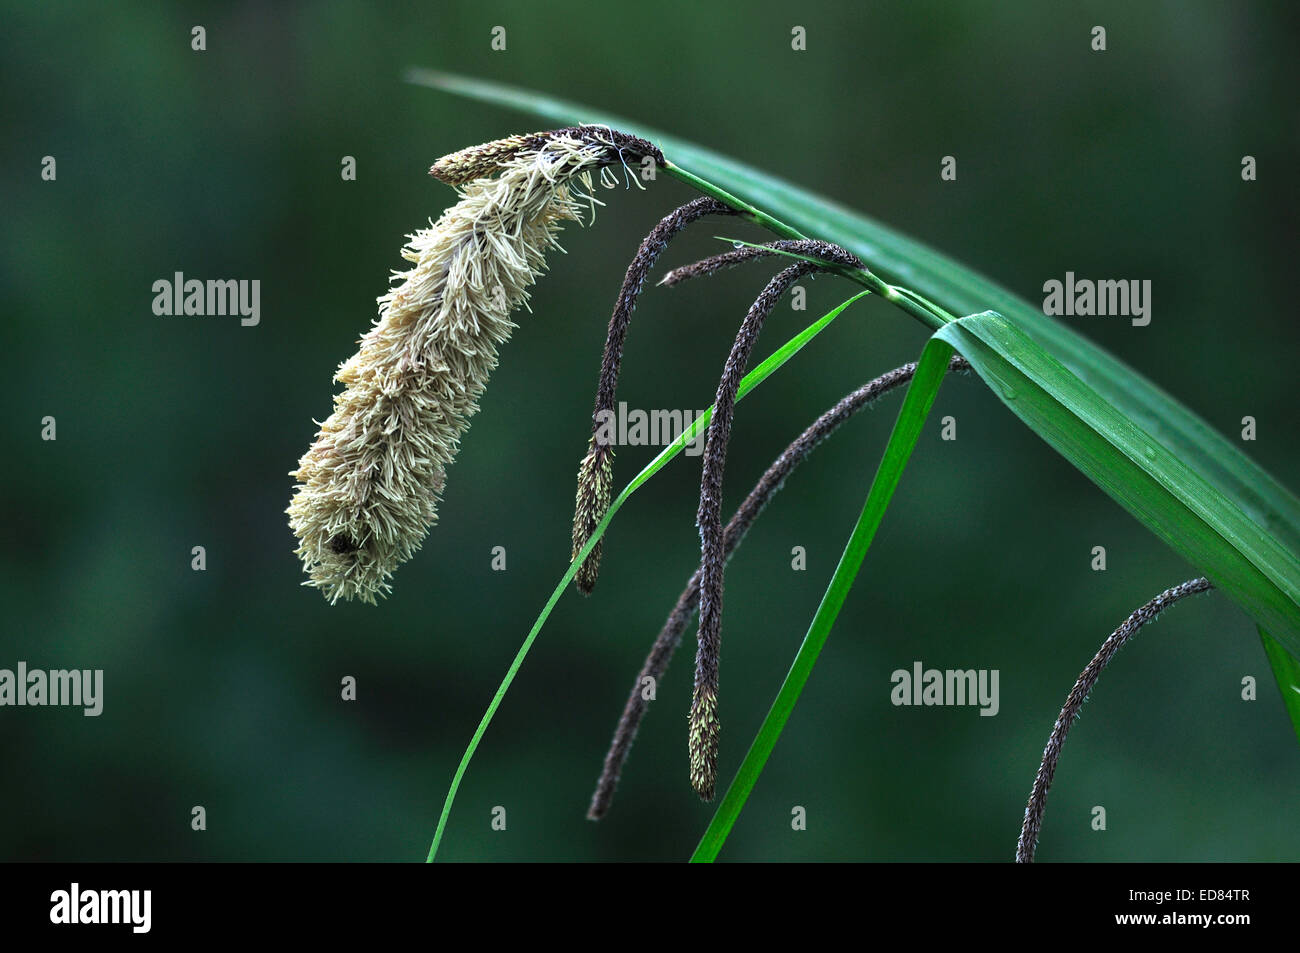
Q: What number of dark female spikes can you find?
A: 5